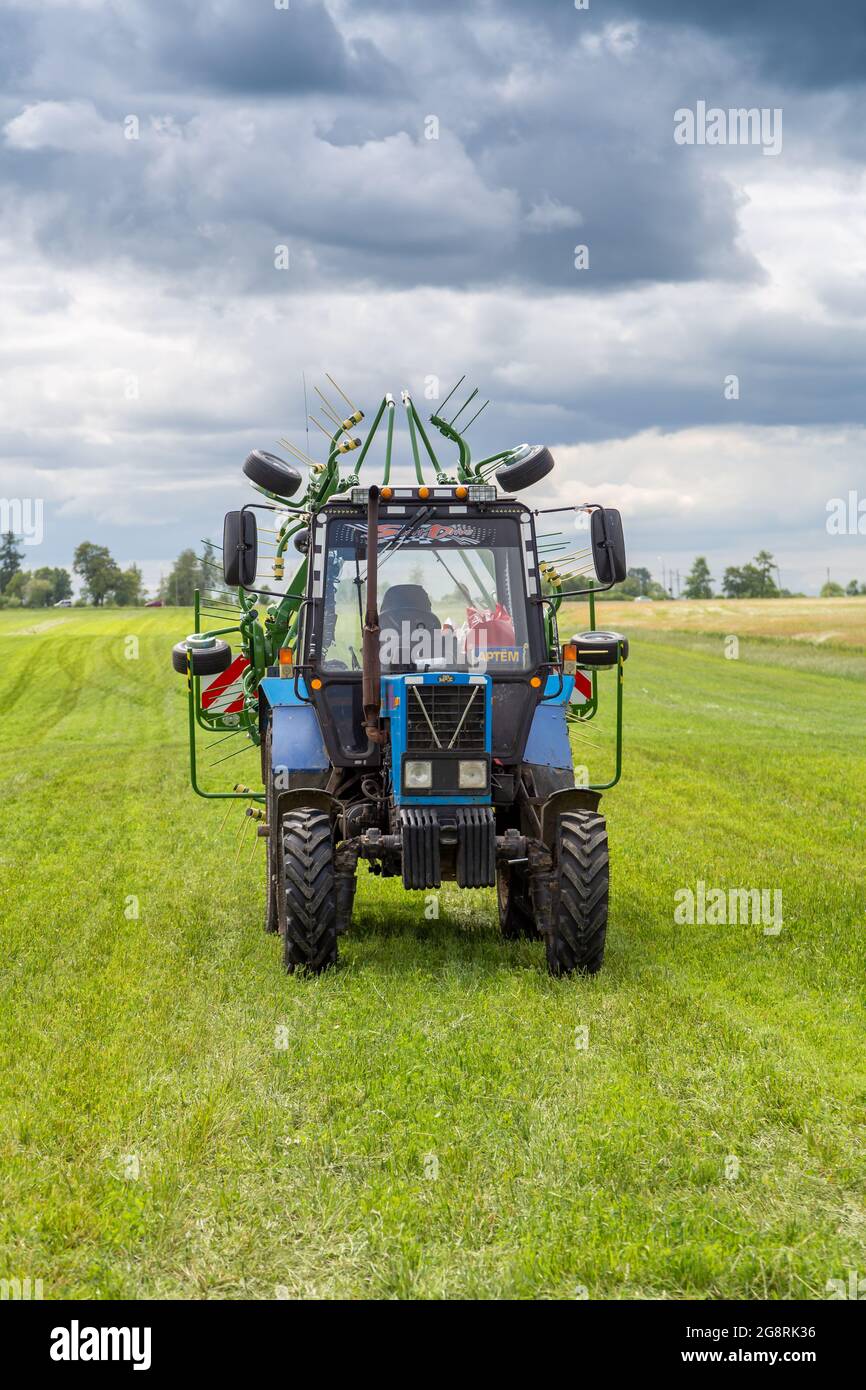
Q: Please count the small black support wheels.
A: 4